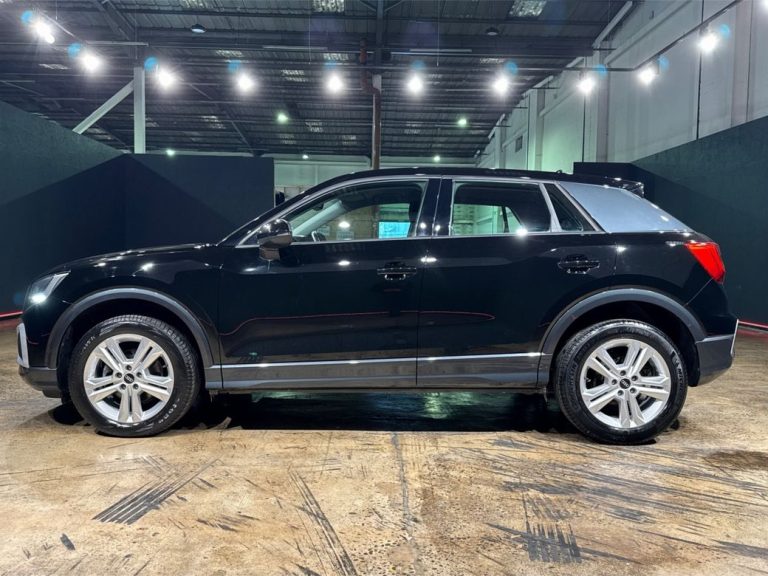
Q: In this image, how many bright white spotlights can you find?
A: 10